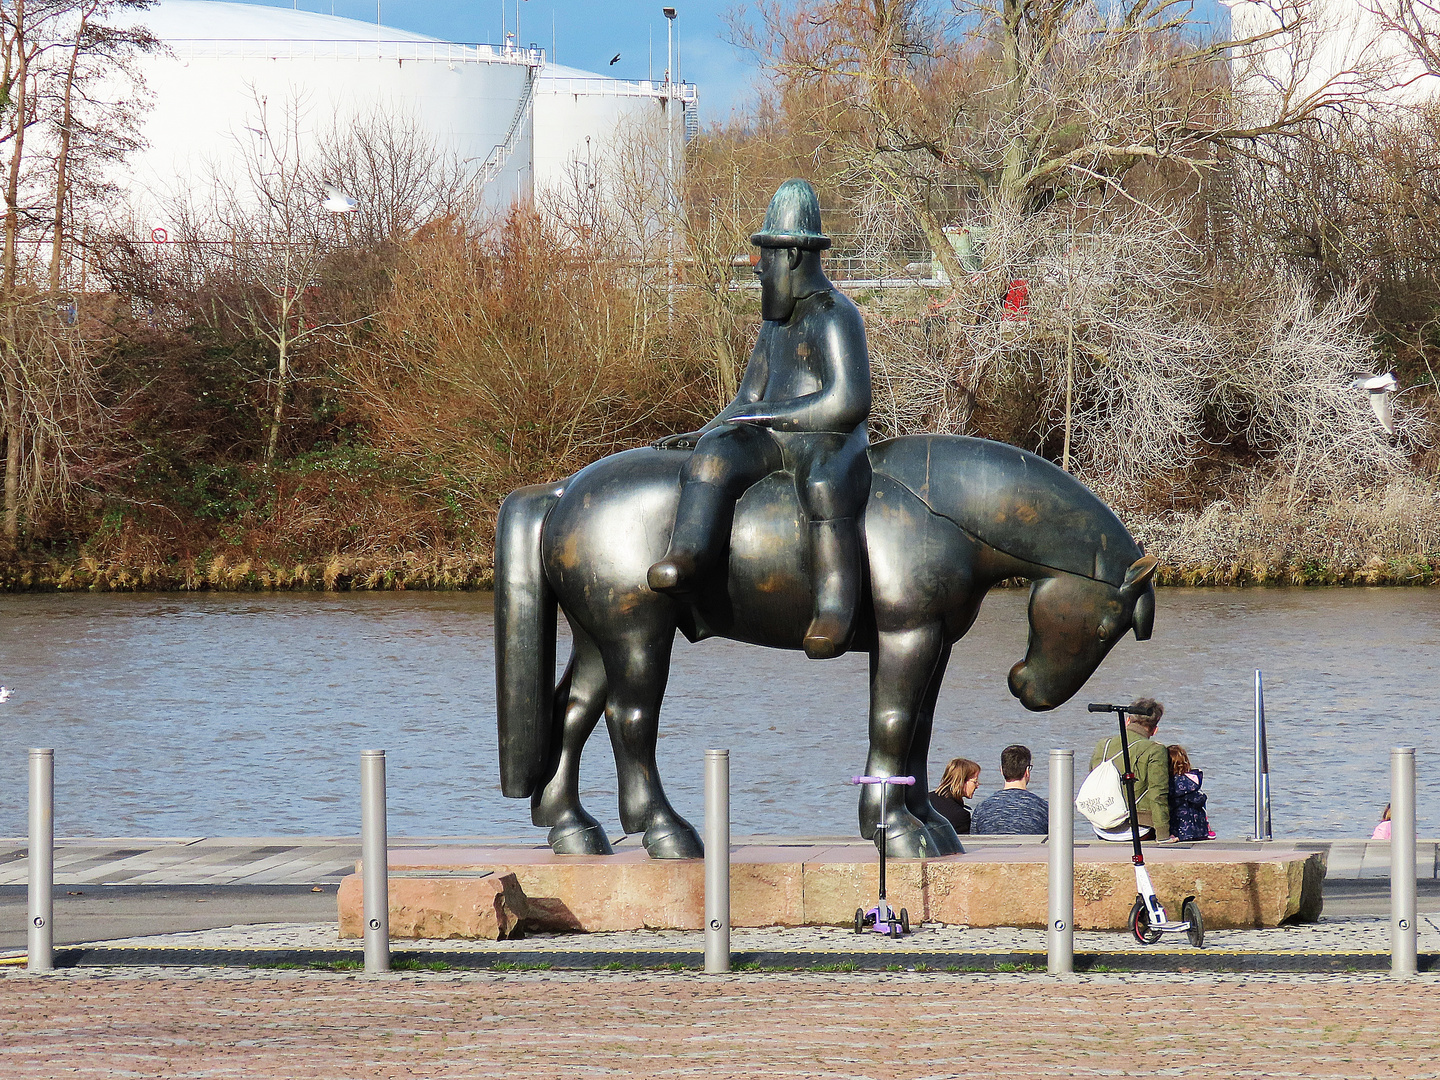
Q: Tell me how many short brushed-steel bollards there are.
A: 5